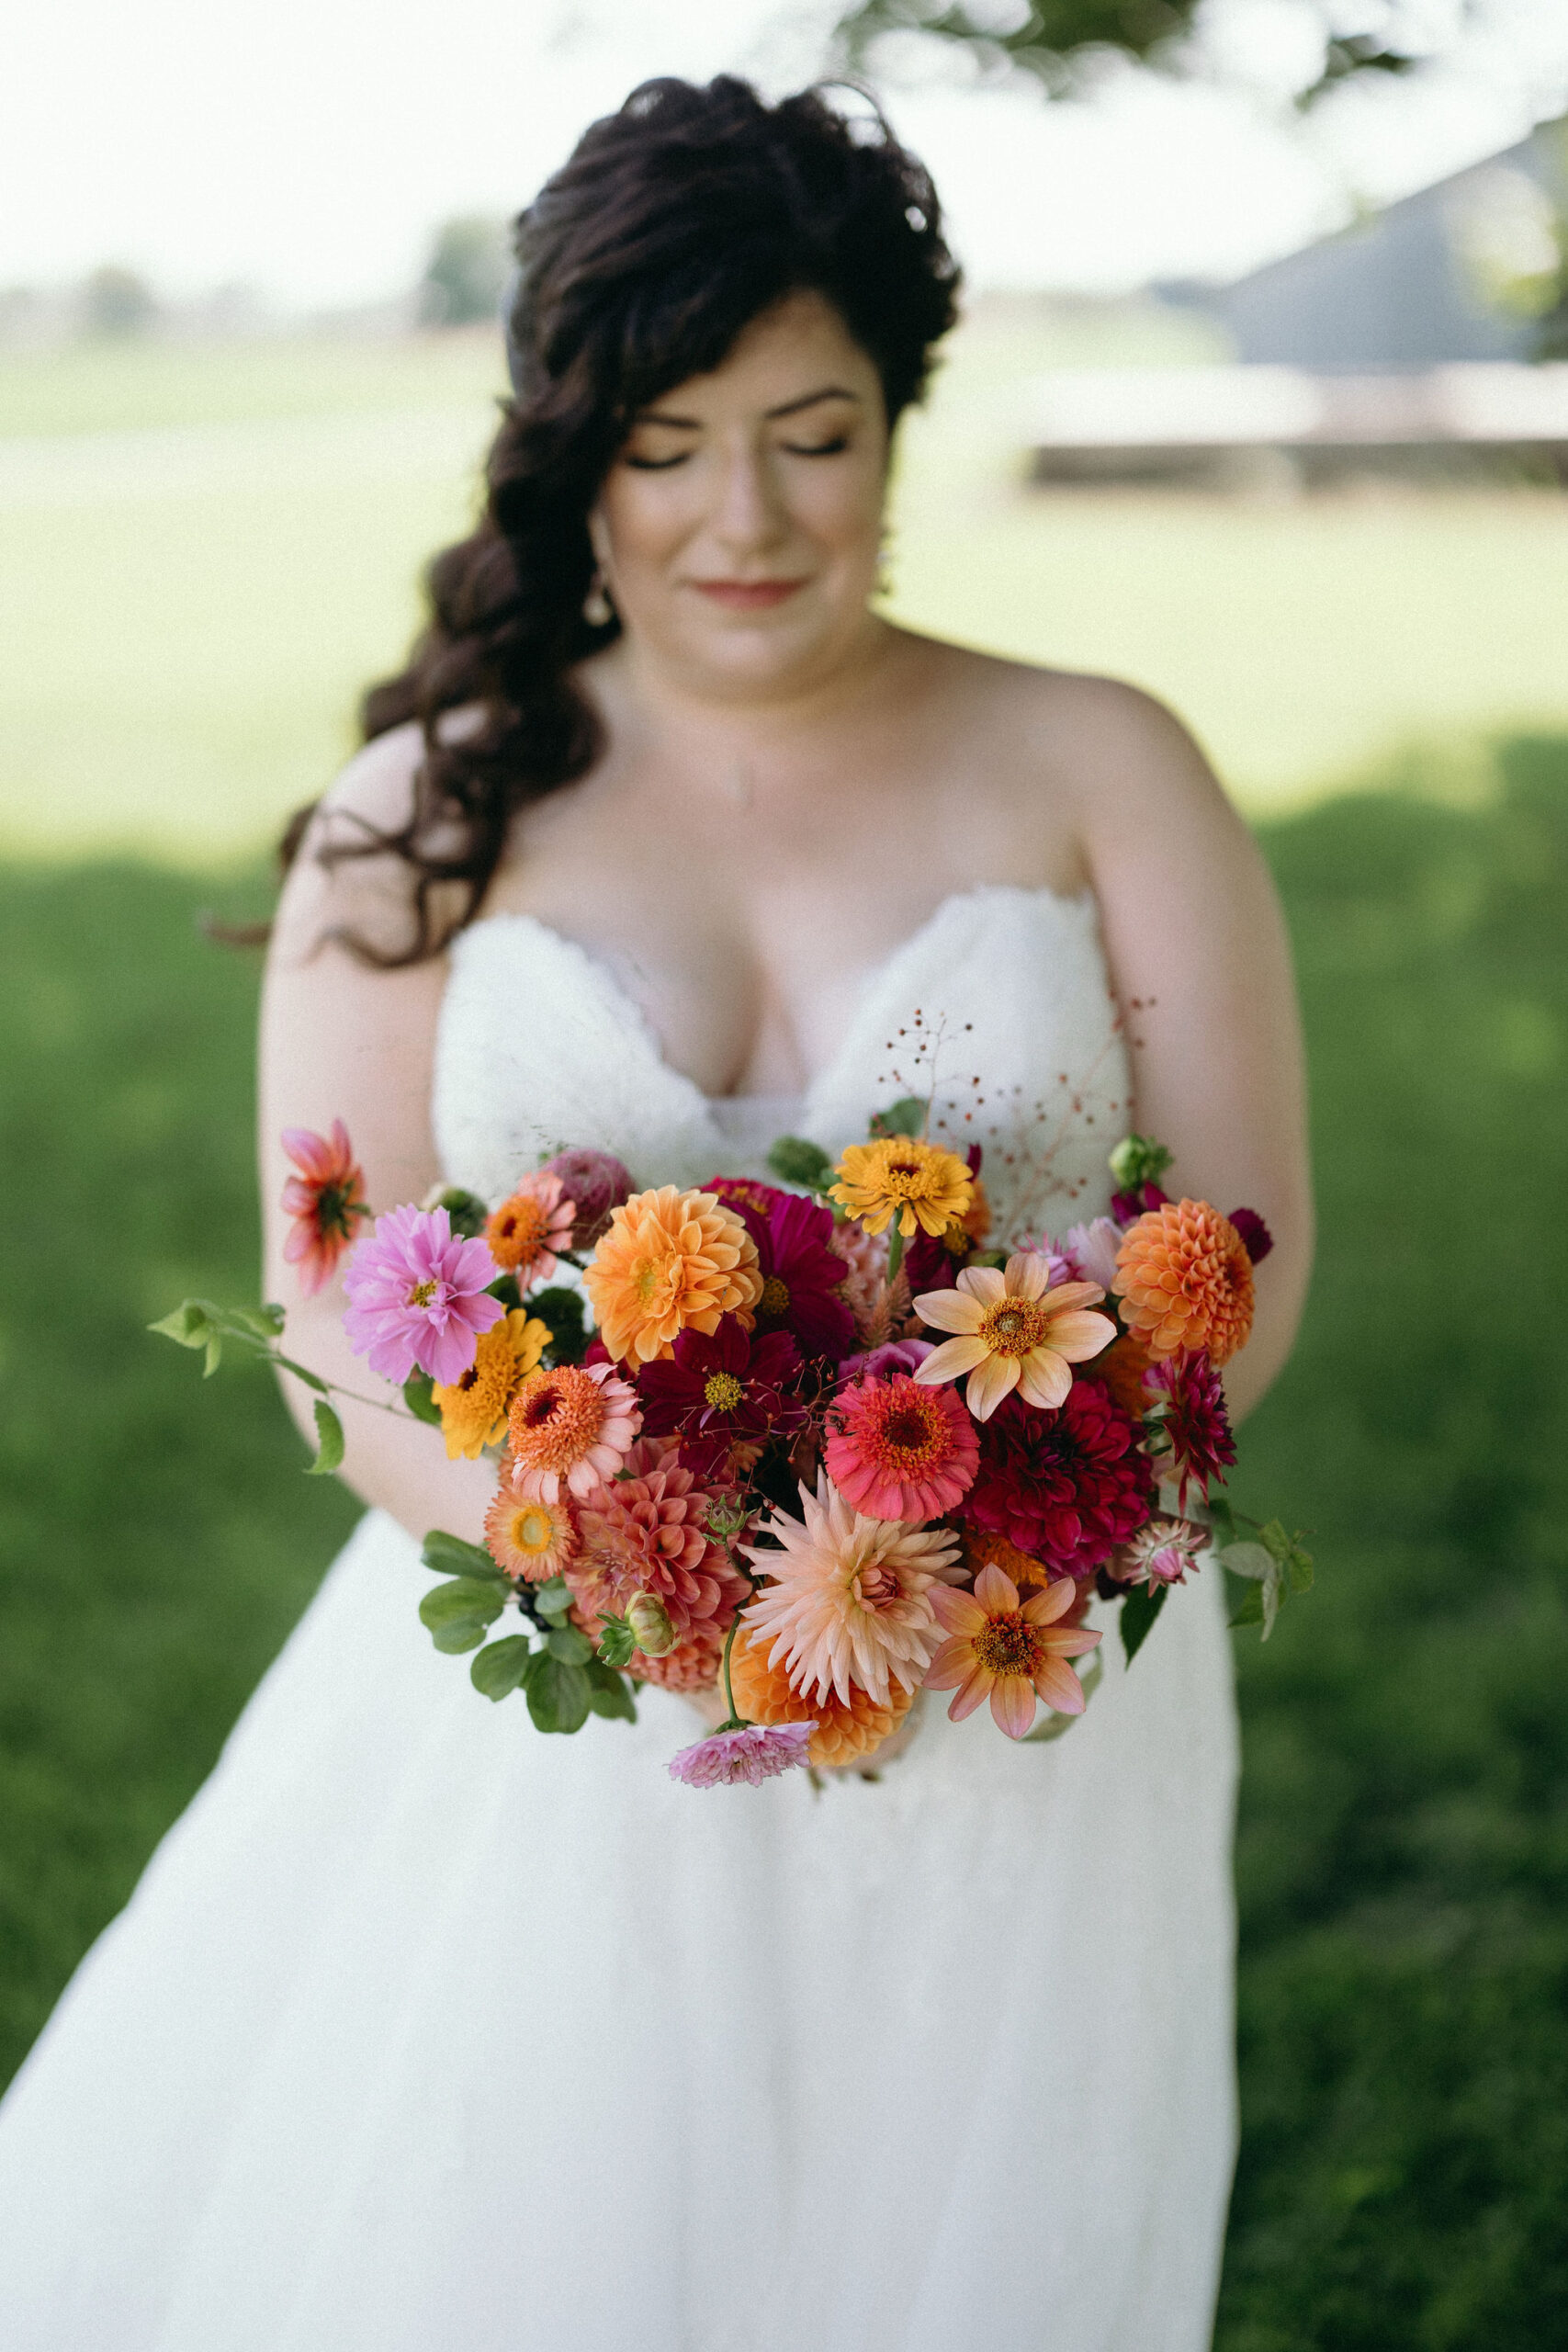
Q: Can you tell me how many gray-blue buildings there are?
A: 1